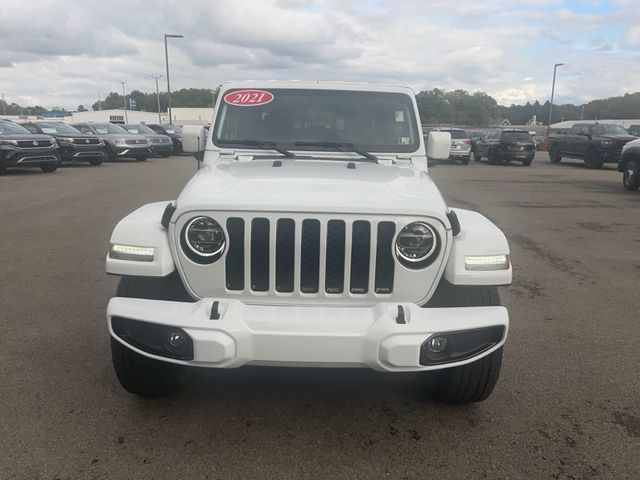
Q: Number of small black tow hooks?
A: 2